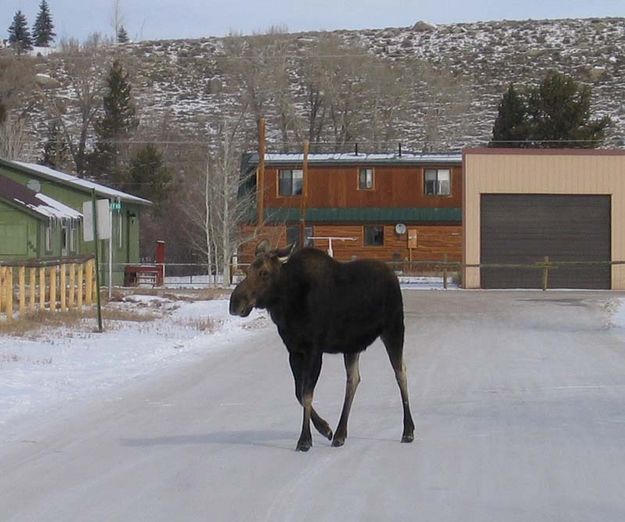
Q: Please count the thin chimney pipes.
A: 2